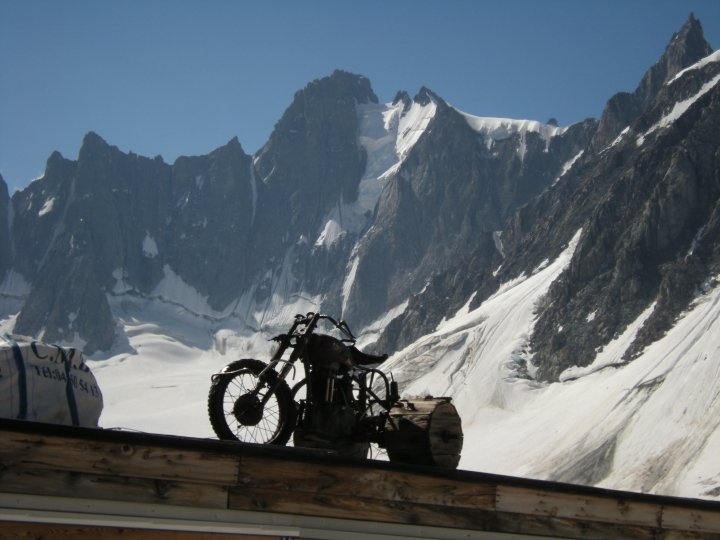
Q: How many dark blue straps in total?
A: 2